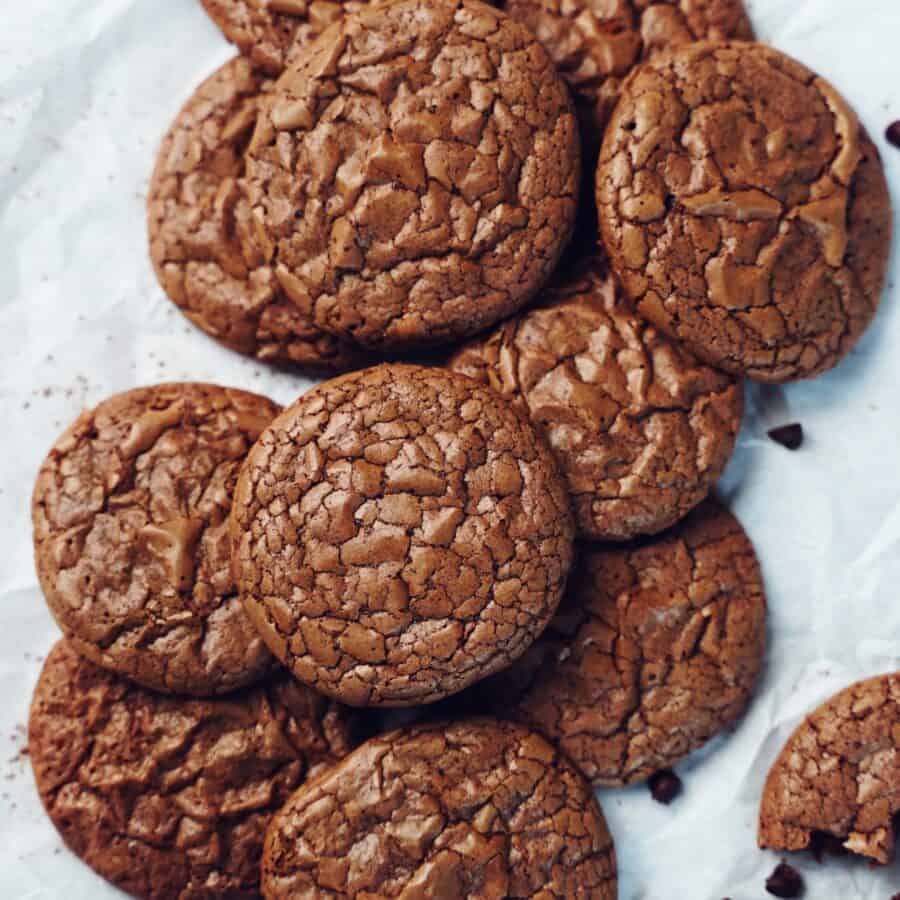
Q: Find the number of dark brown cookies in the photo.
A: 12